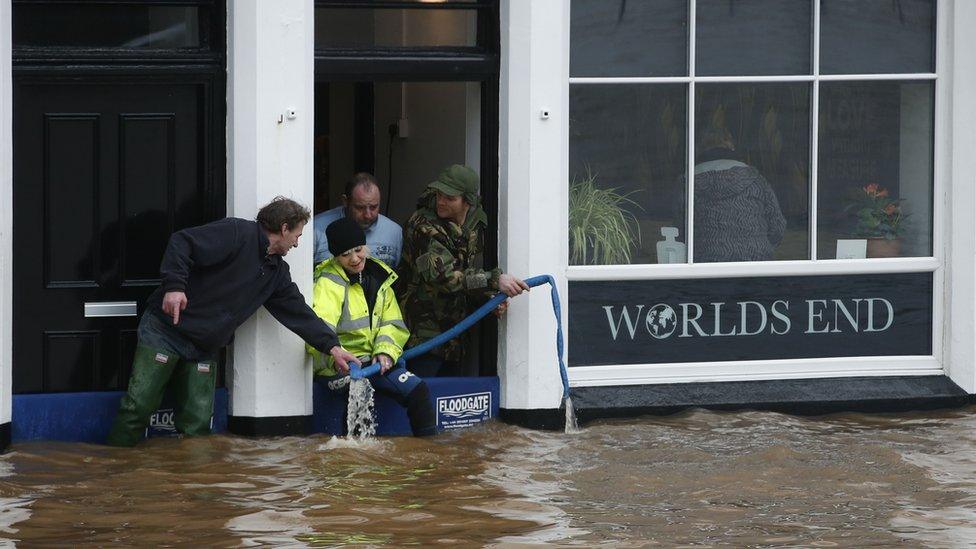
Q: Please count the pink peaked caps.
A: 0